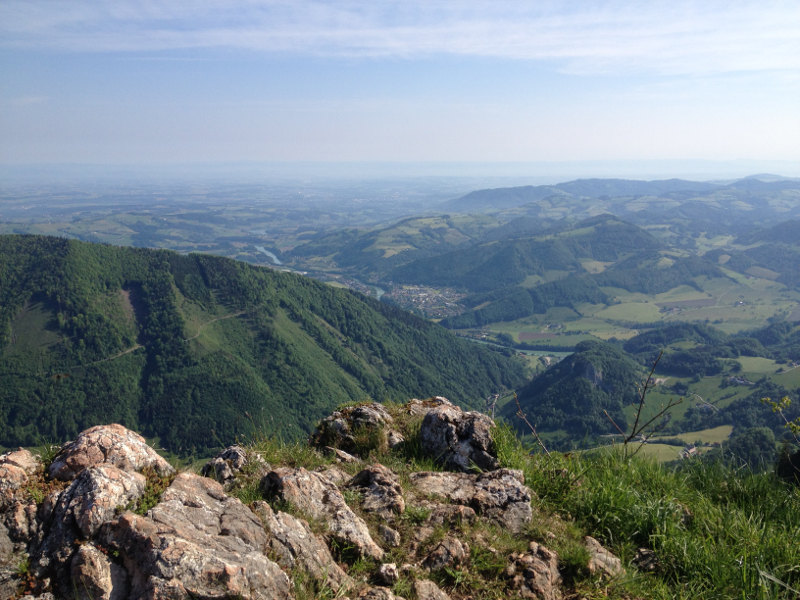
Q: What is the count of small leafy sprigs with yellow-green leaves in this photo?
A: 1